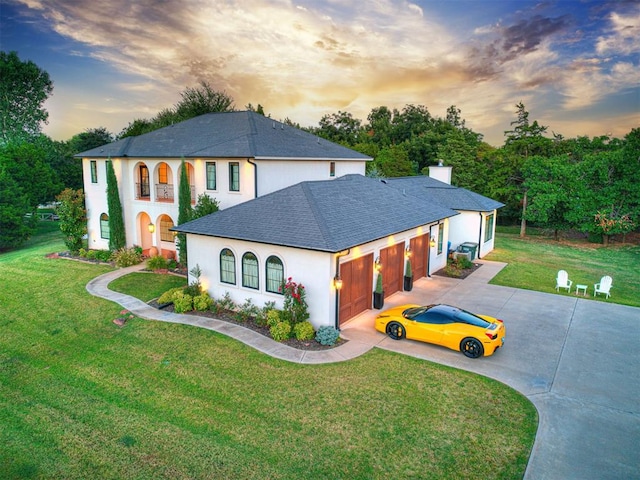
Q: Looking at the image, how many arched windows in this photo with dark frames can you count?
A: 4